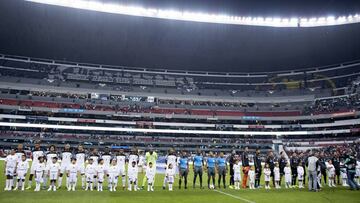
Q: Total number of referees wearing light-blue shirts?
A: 4